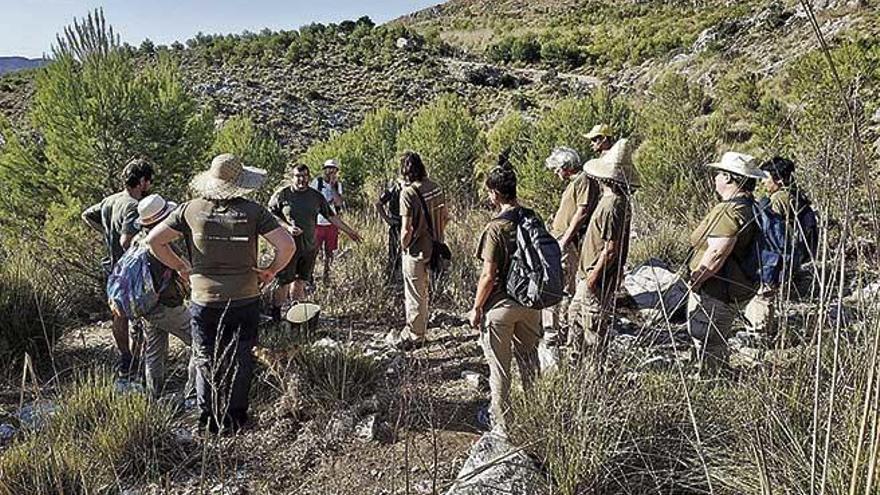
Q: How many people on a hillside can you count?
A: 13